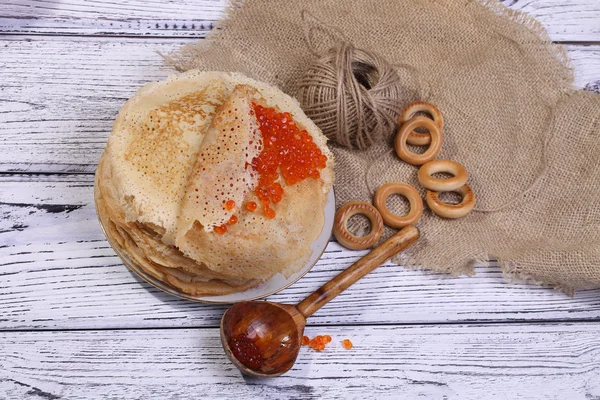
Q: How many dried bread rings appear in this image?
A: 6